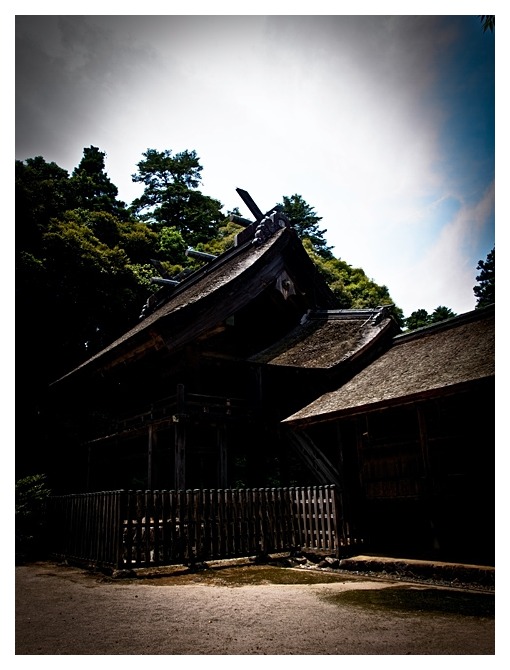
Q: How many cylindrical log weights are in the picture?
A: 3